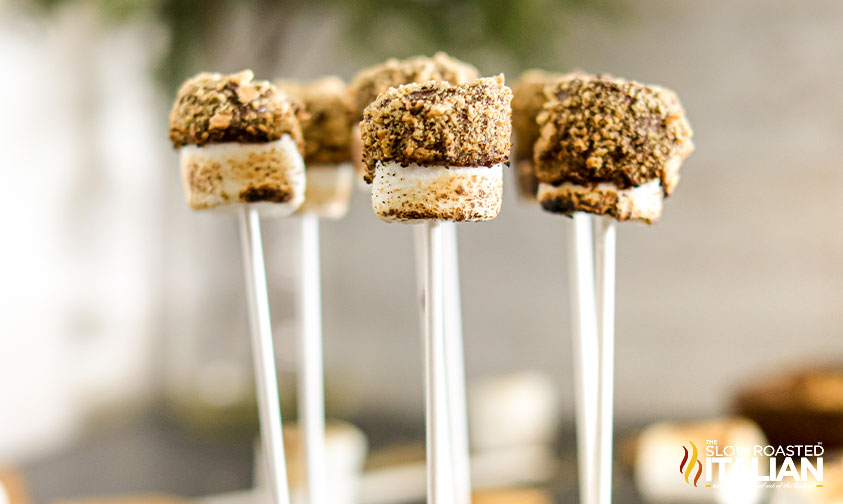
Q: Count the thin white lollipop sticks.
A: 6